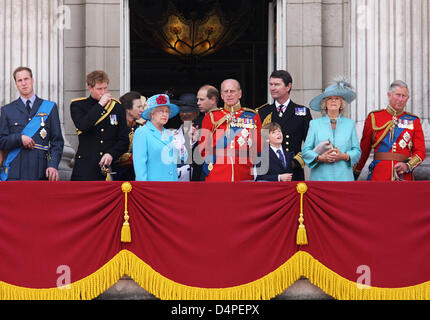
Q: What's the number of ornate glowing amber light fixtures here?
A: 1